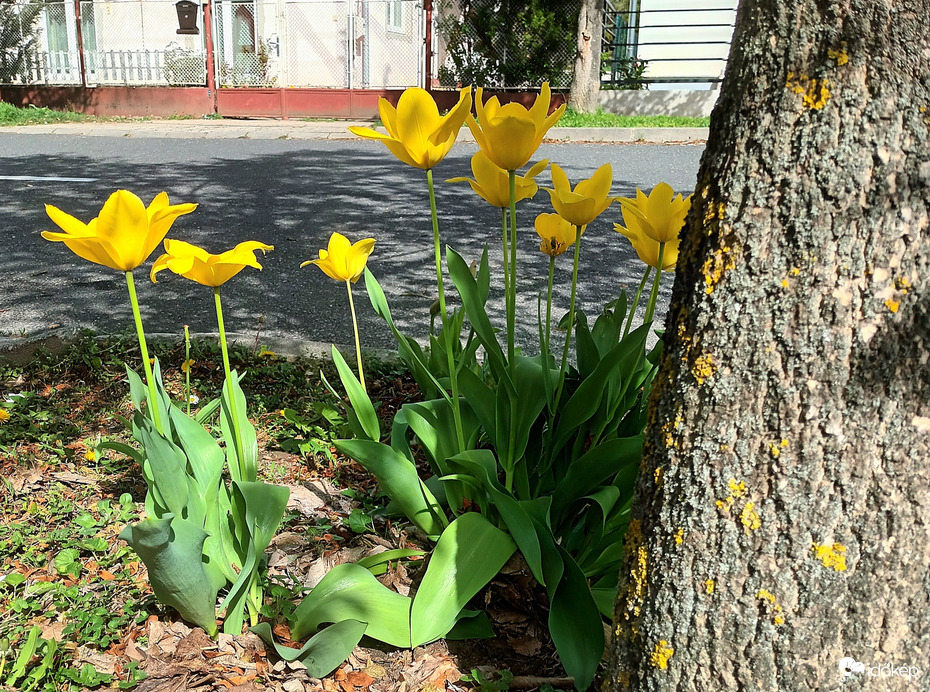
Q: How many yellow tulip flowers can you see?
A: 10